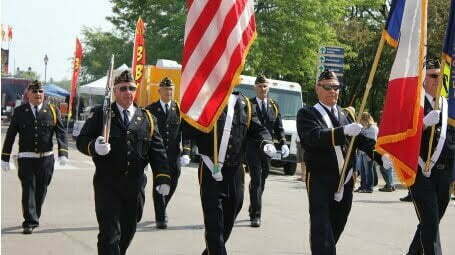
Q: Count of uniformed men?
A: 7